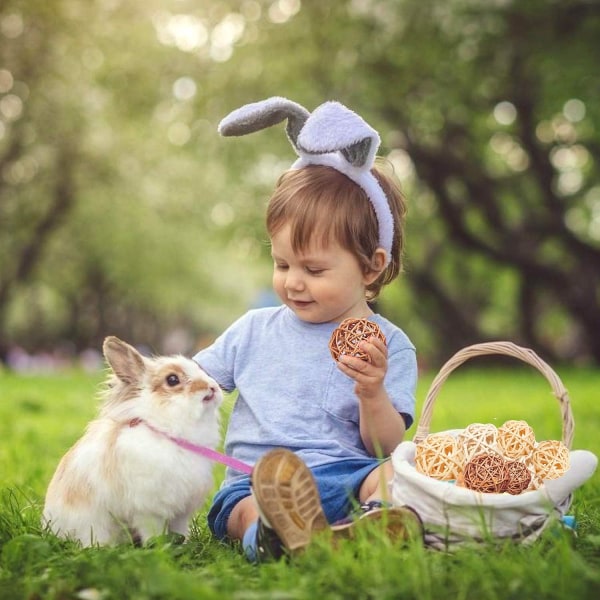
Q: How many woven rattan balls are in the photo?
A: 7